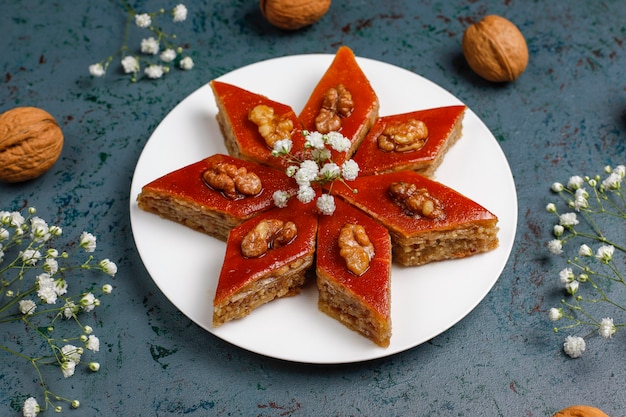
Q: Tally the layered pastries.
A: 7